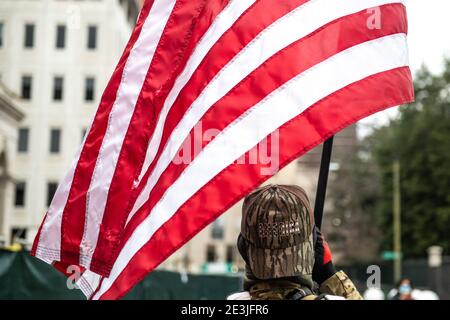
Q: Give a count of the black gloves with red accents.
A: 1